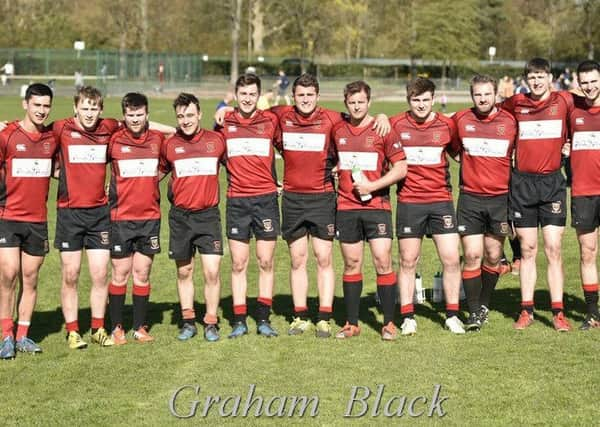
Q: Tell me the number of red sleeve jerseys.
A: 11